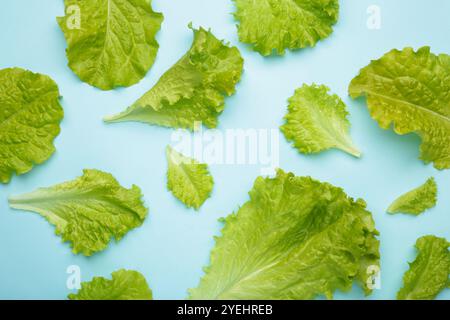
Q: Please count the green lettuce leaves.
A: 12